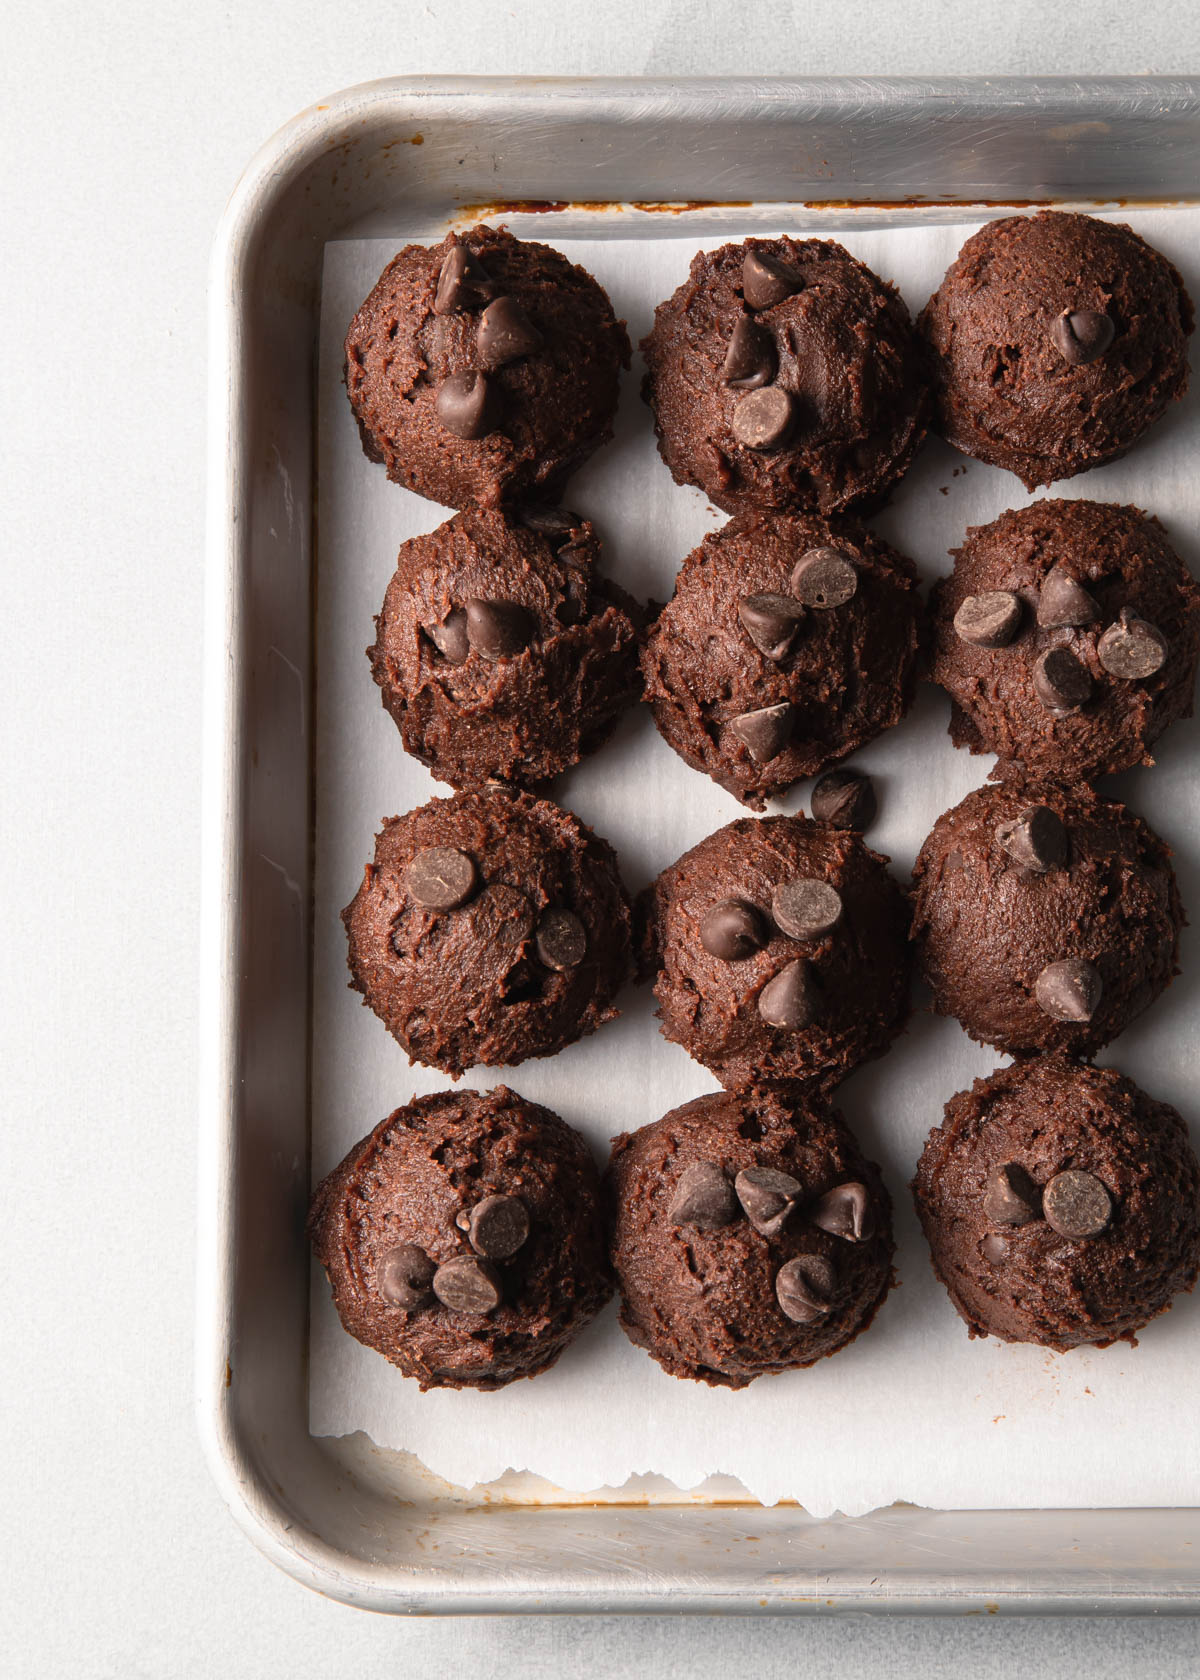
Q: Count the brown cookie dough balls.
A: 12